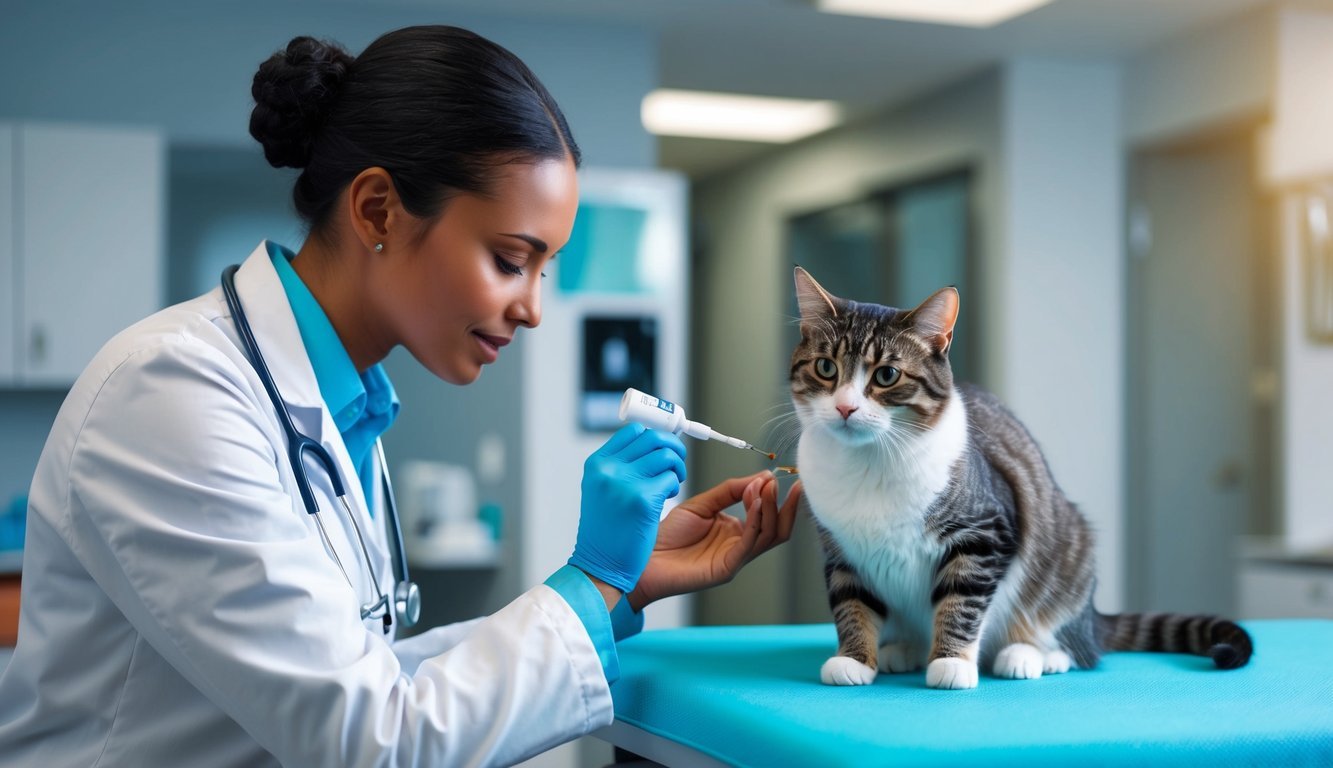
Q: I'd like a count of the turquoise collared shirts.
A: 1